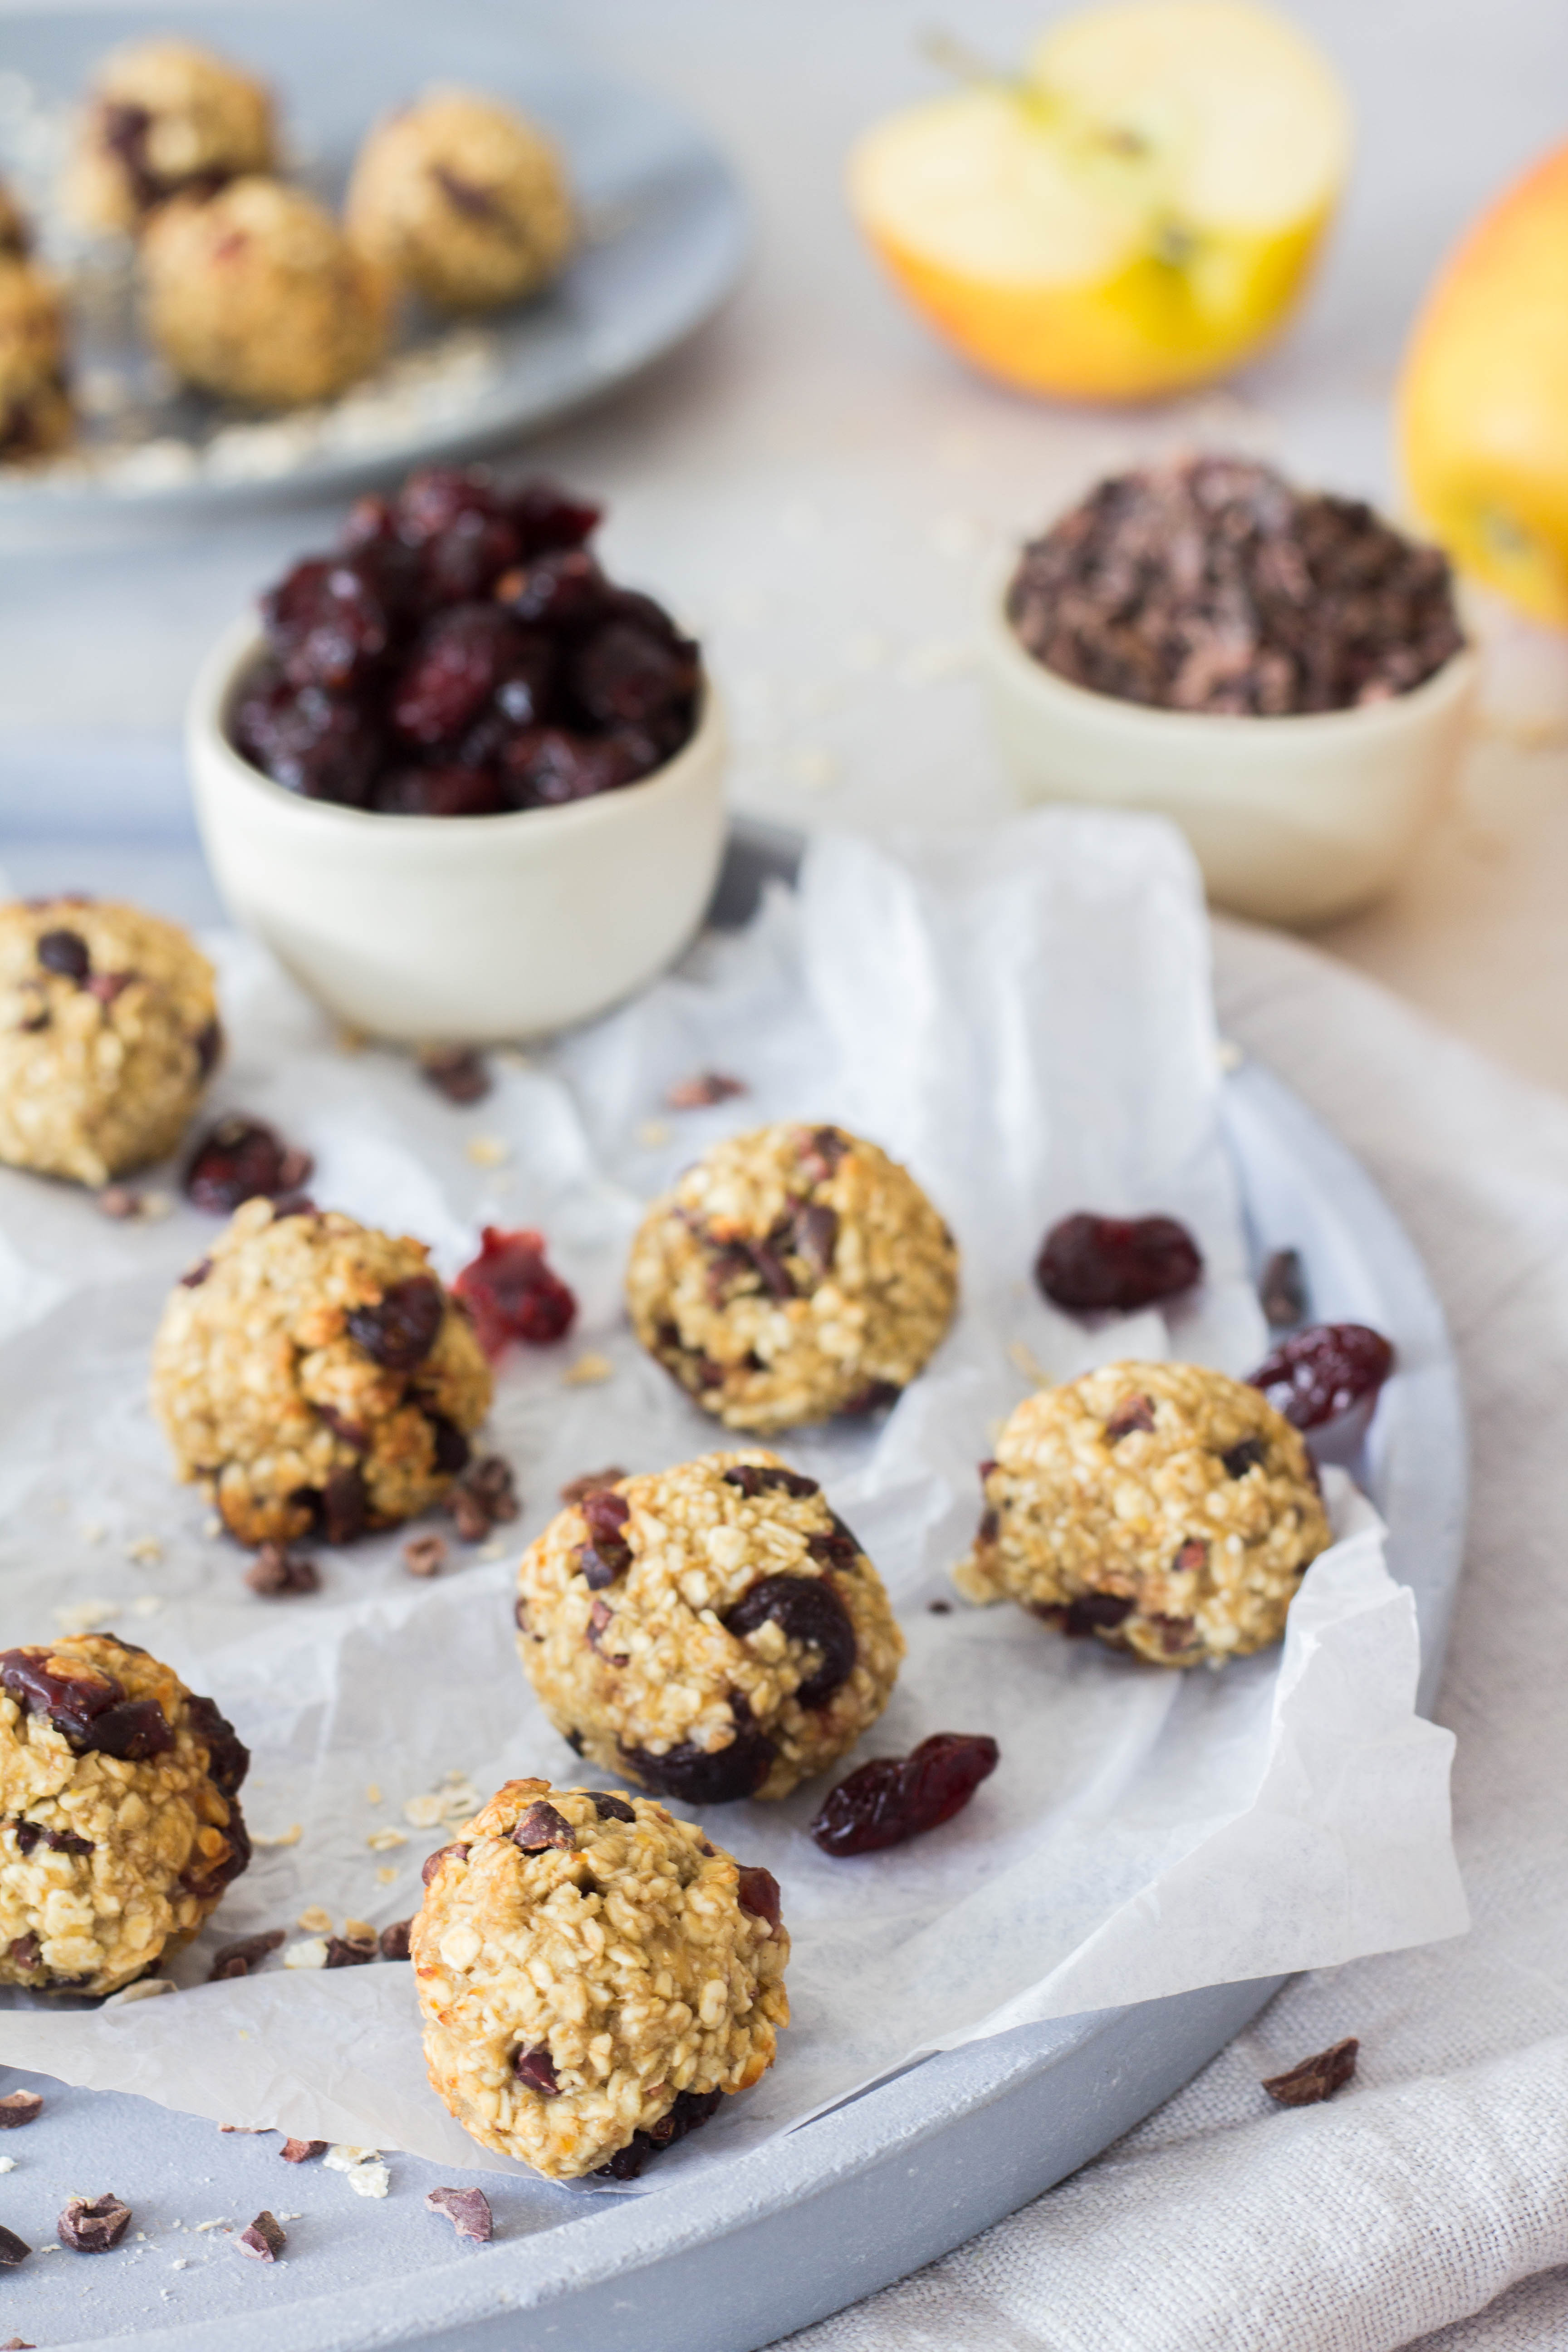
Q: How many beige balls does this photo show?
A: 12